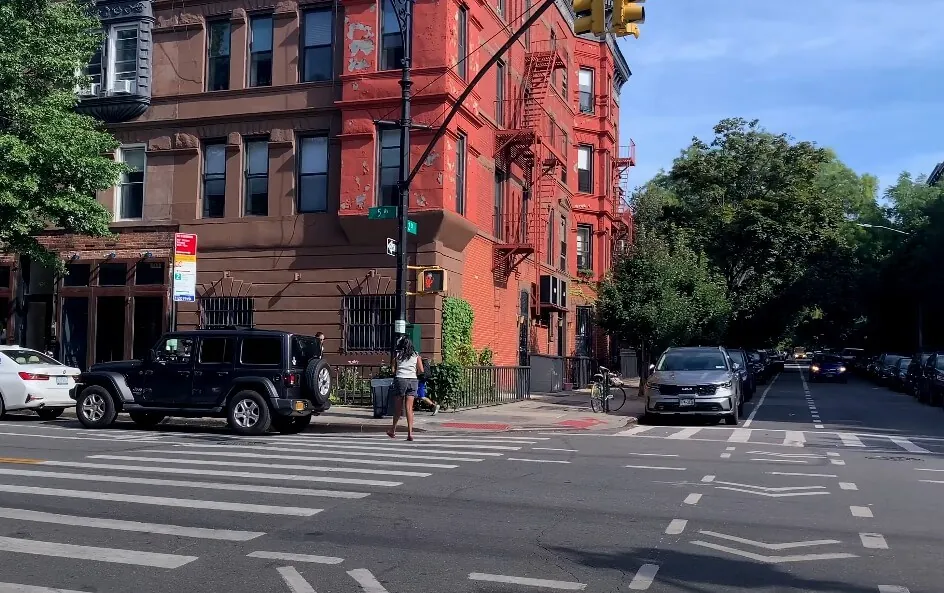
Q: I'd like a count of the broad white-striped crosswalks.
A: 2